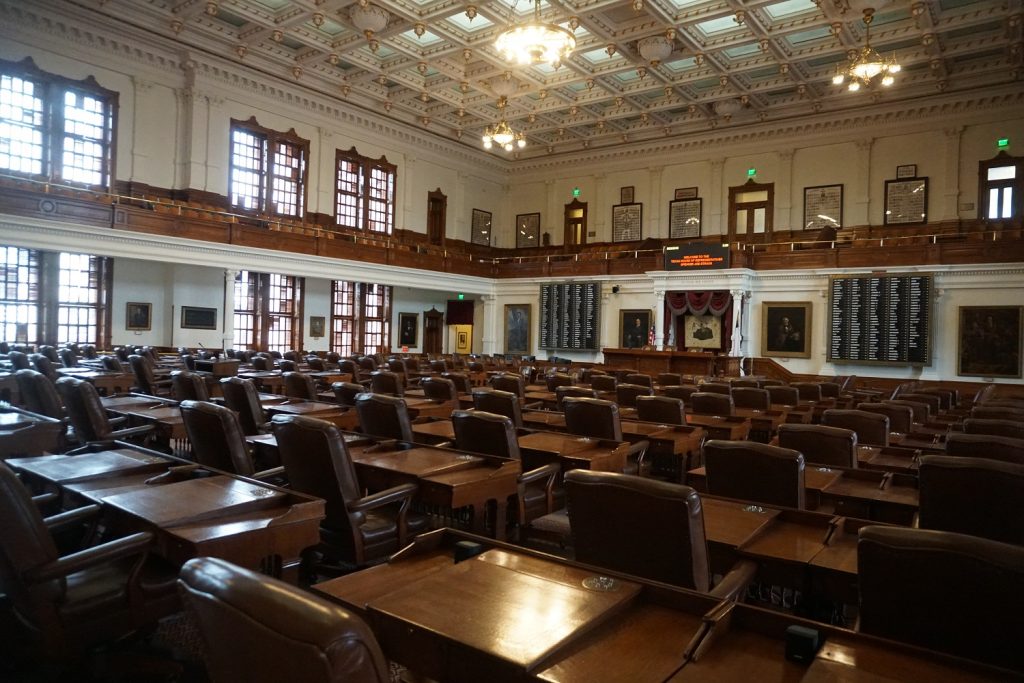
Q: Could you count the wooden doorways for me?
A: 5